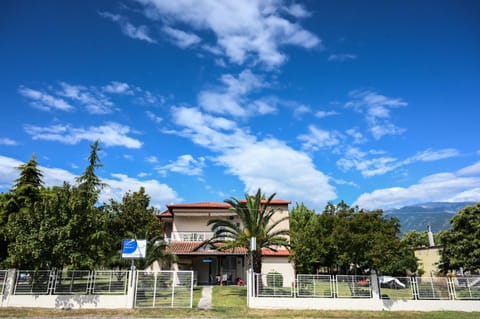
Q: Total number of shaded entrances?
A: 1